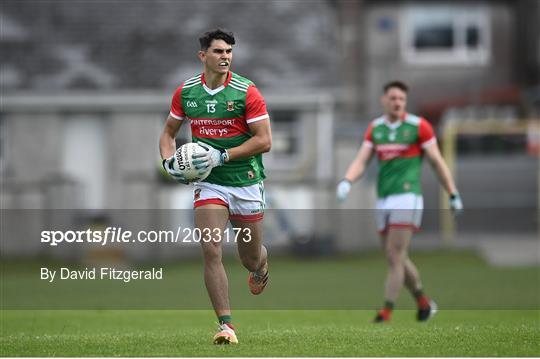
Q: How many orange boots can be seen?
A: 2